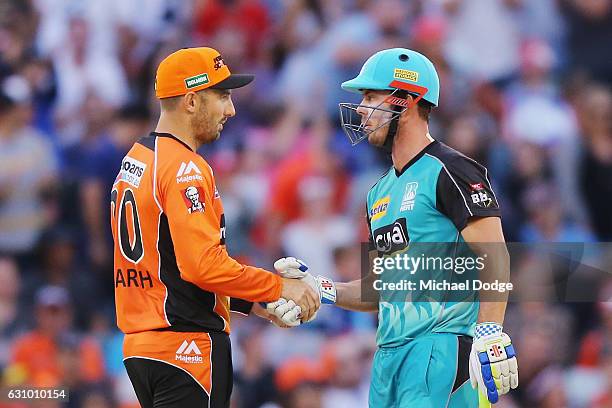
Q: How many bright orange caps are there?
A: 1